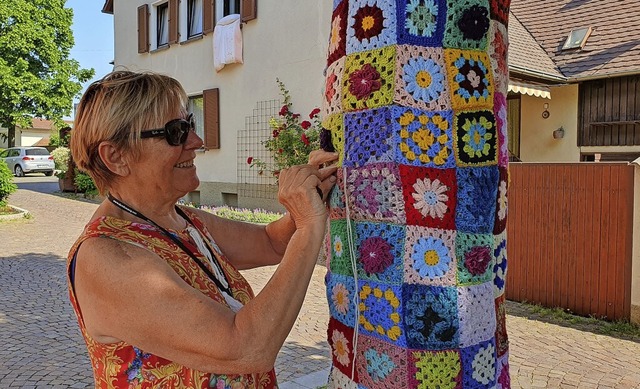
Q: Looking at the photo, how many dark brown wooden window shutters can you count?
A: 5